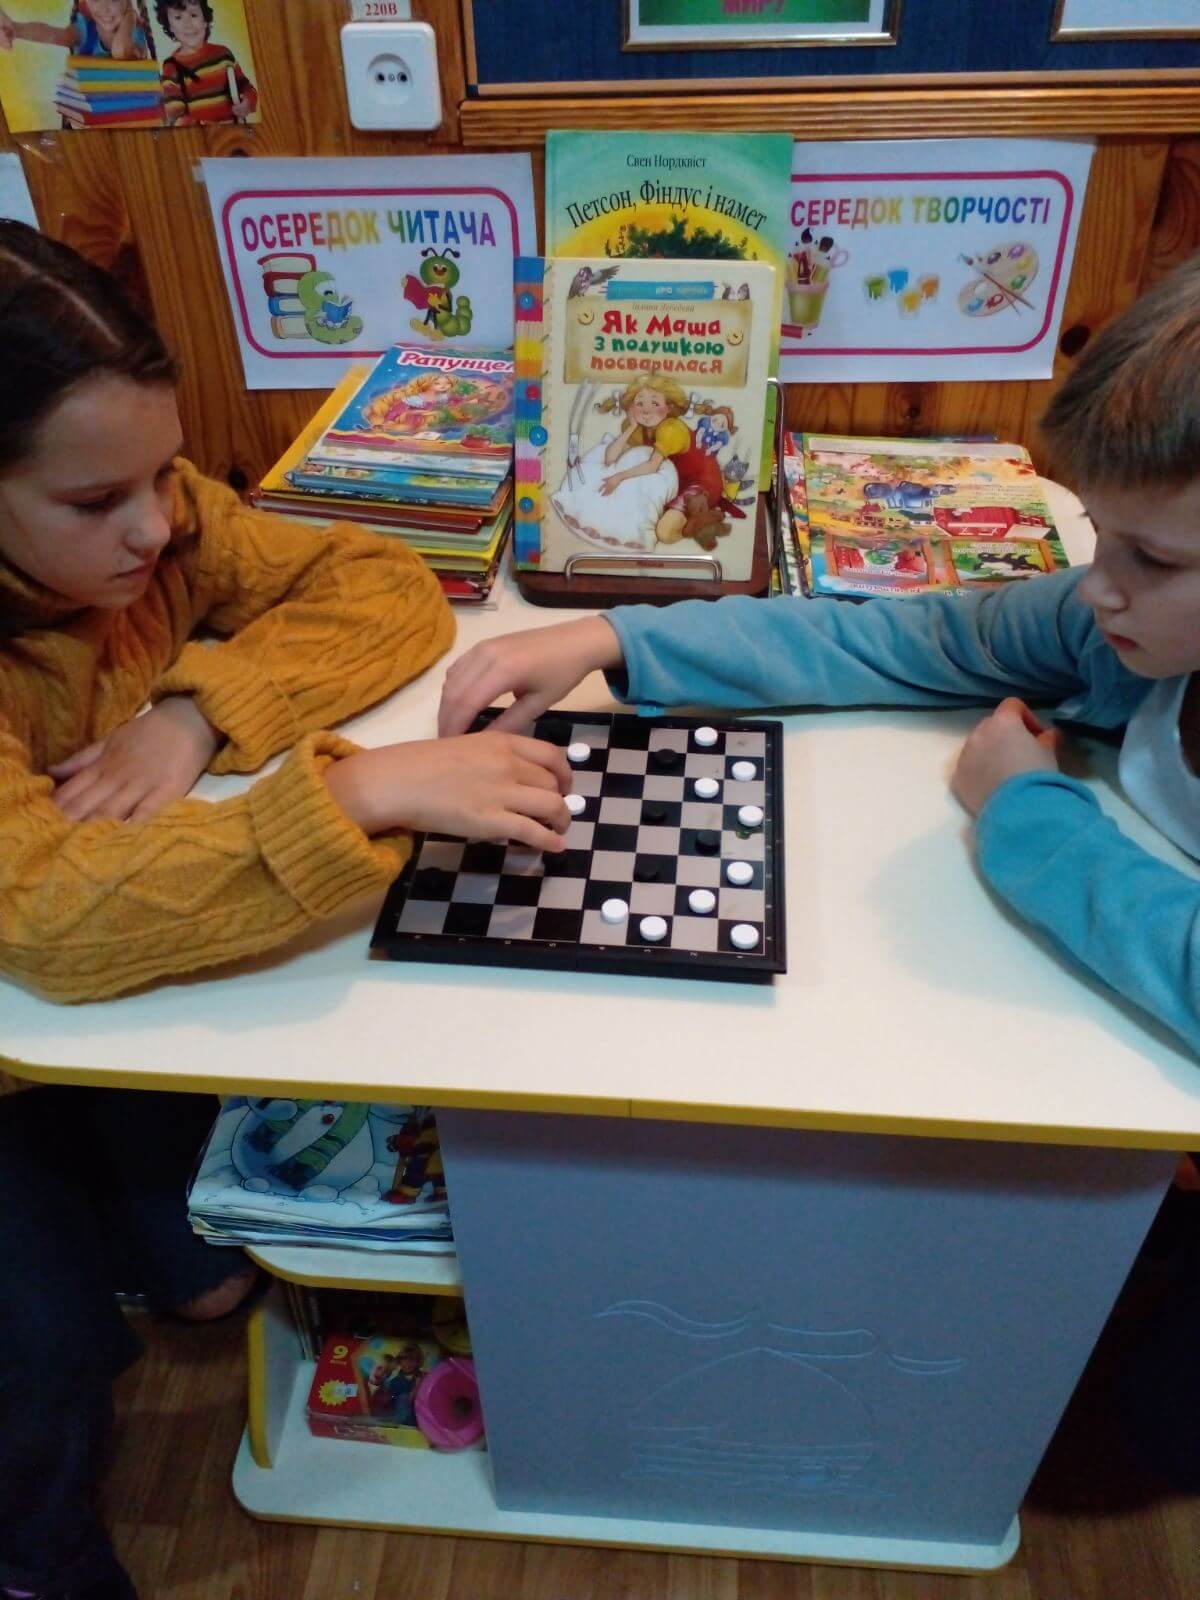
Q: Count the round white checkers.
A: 11